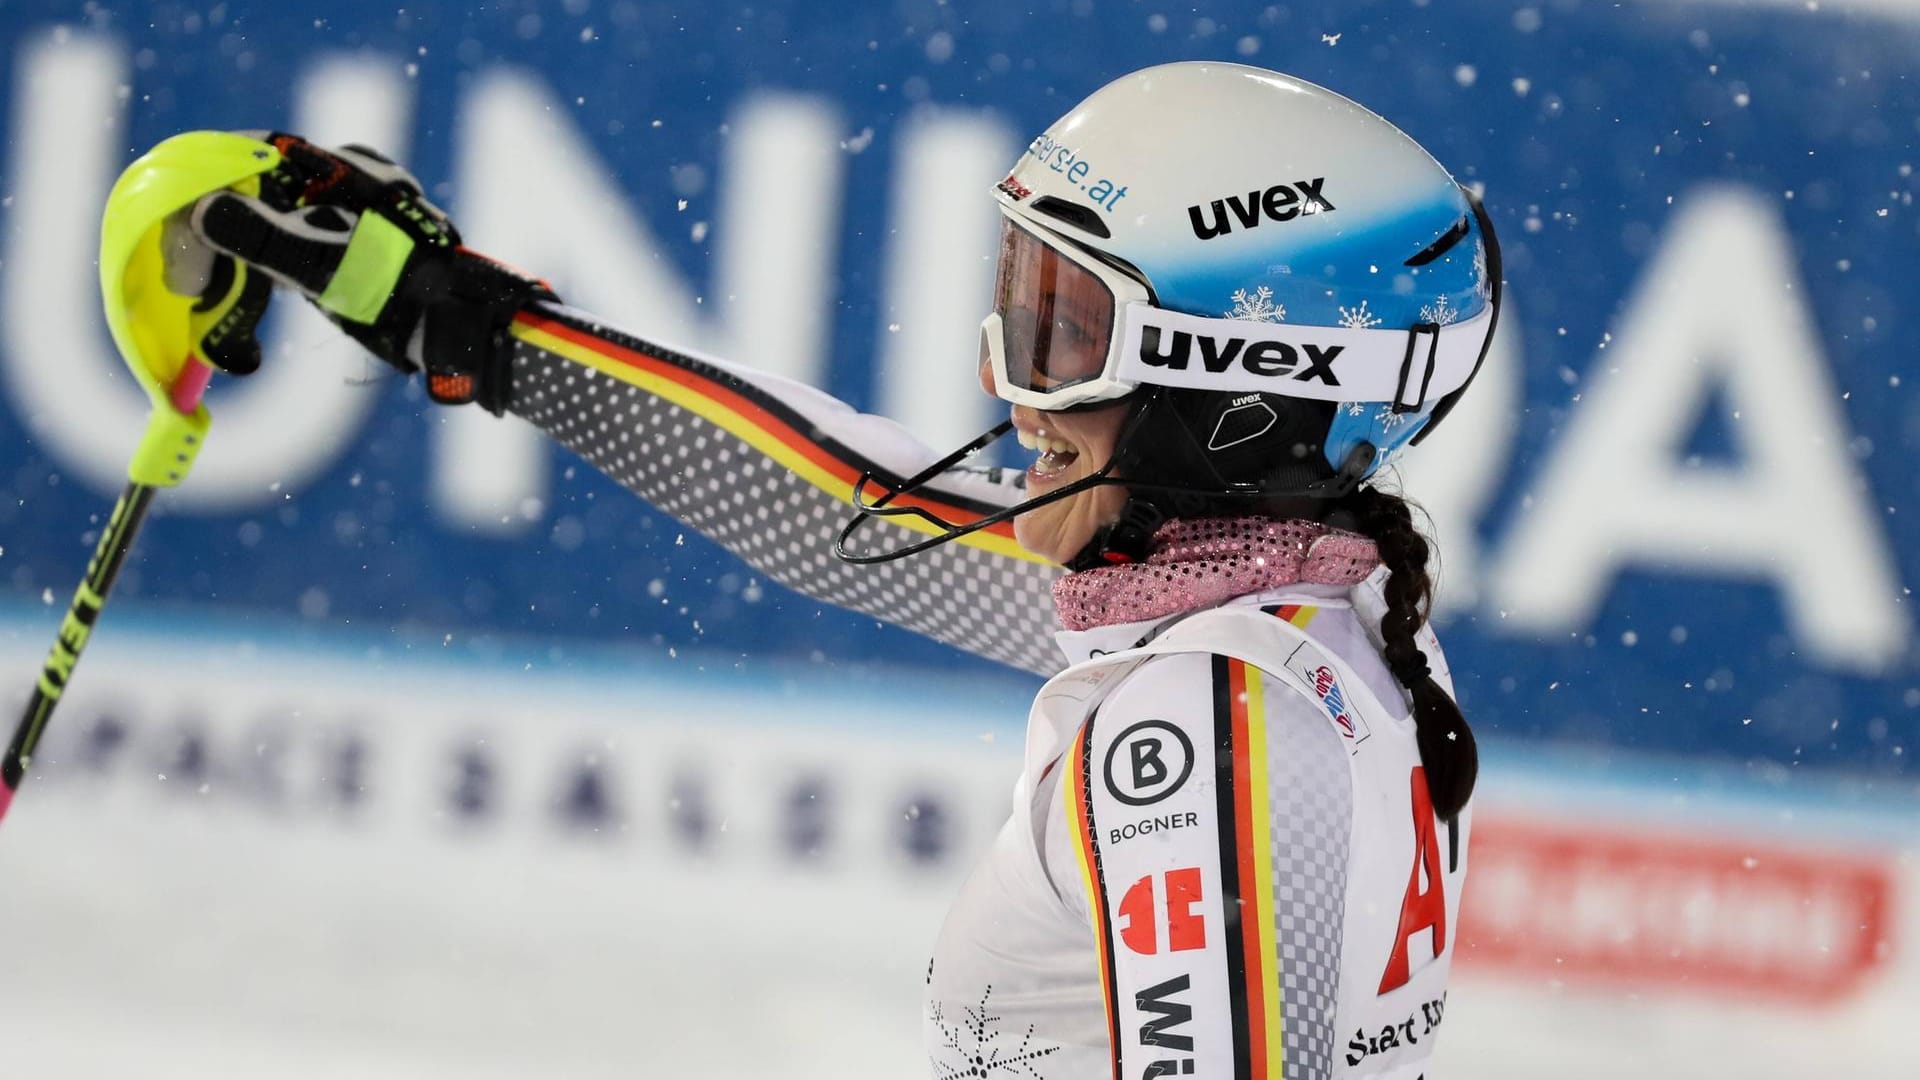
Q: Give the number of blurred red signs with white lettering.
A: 1